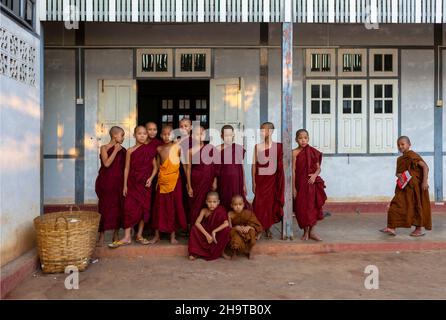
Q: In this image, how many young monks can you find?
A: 12